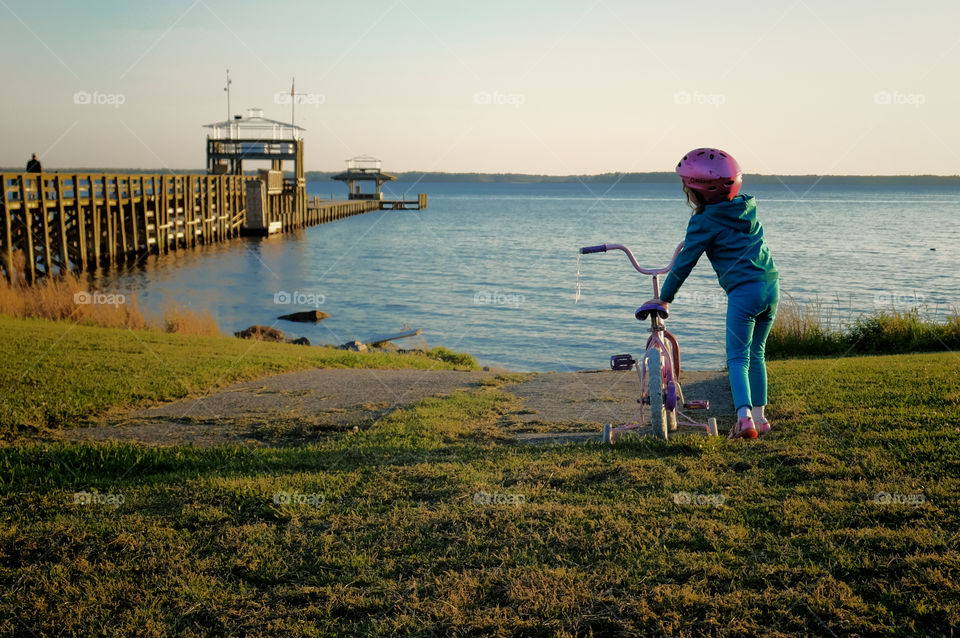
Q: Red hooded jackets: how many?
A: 0